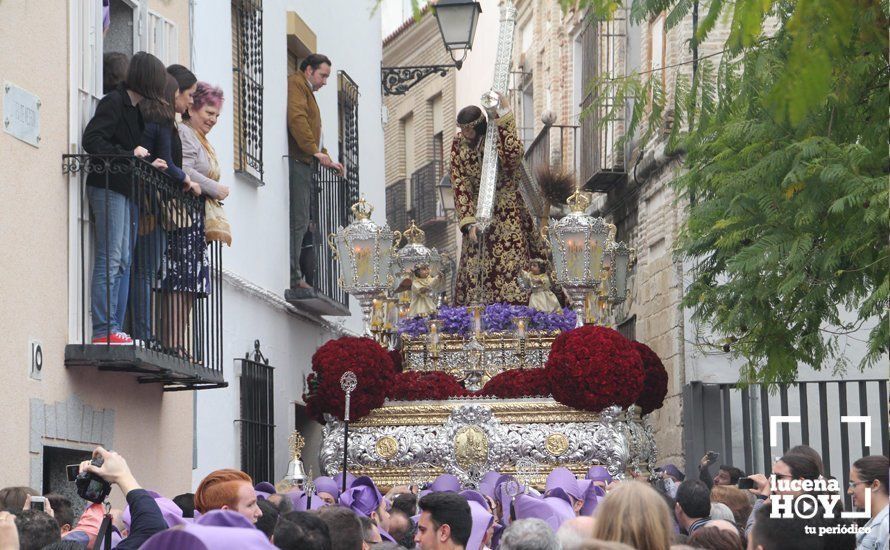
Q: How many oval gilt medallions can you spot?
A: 3